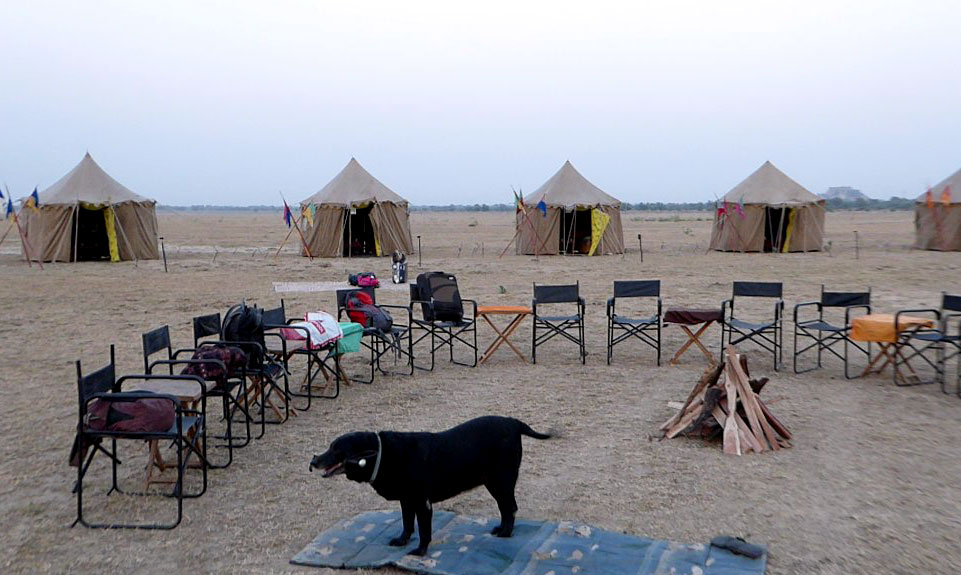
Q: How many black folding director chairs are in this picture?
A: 11